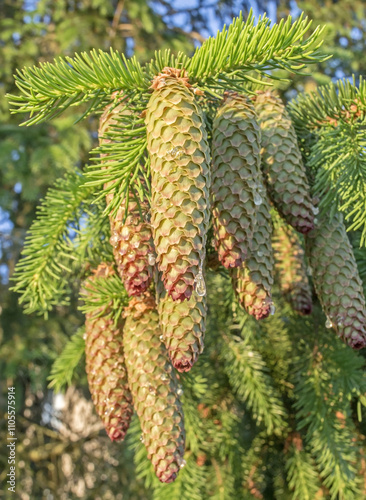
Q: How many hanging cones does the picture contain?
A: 10